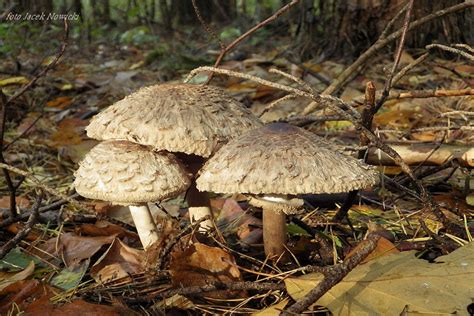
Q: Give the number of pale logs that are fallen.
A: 1